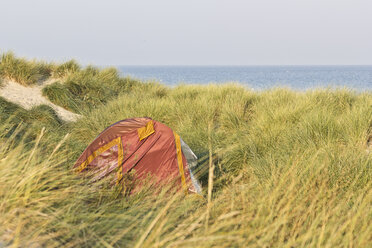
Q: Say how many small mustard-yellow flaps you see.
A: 1